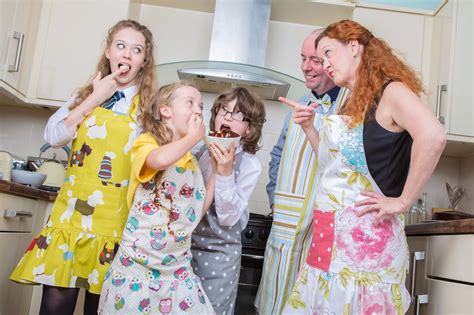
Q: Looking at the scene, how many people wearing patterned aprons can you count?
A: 5